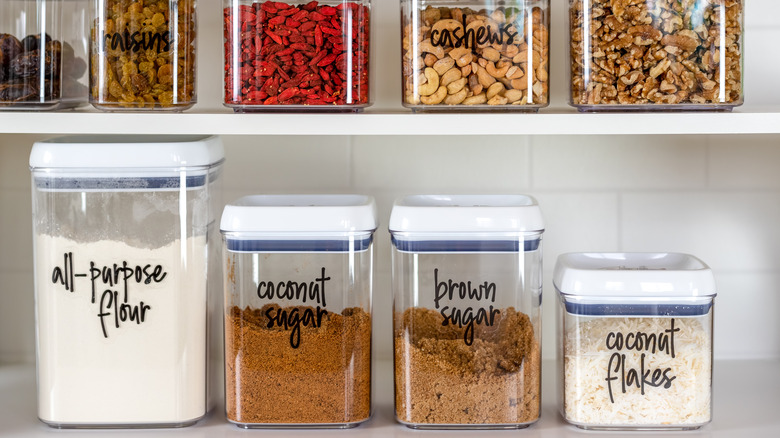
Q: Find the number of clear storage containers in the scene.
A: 9